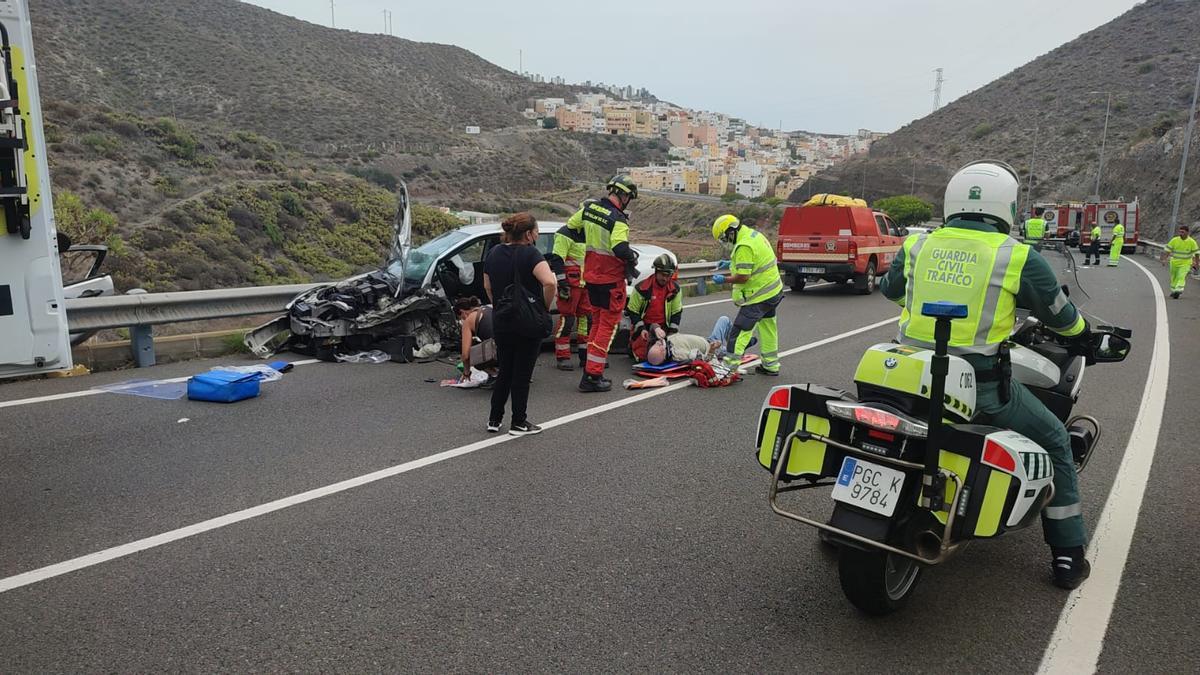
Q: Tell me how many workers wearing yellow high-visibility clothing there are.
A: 9